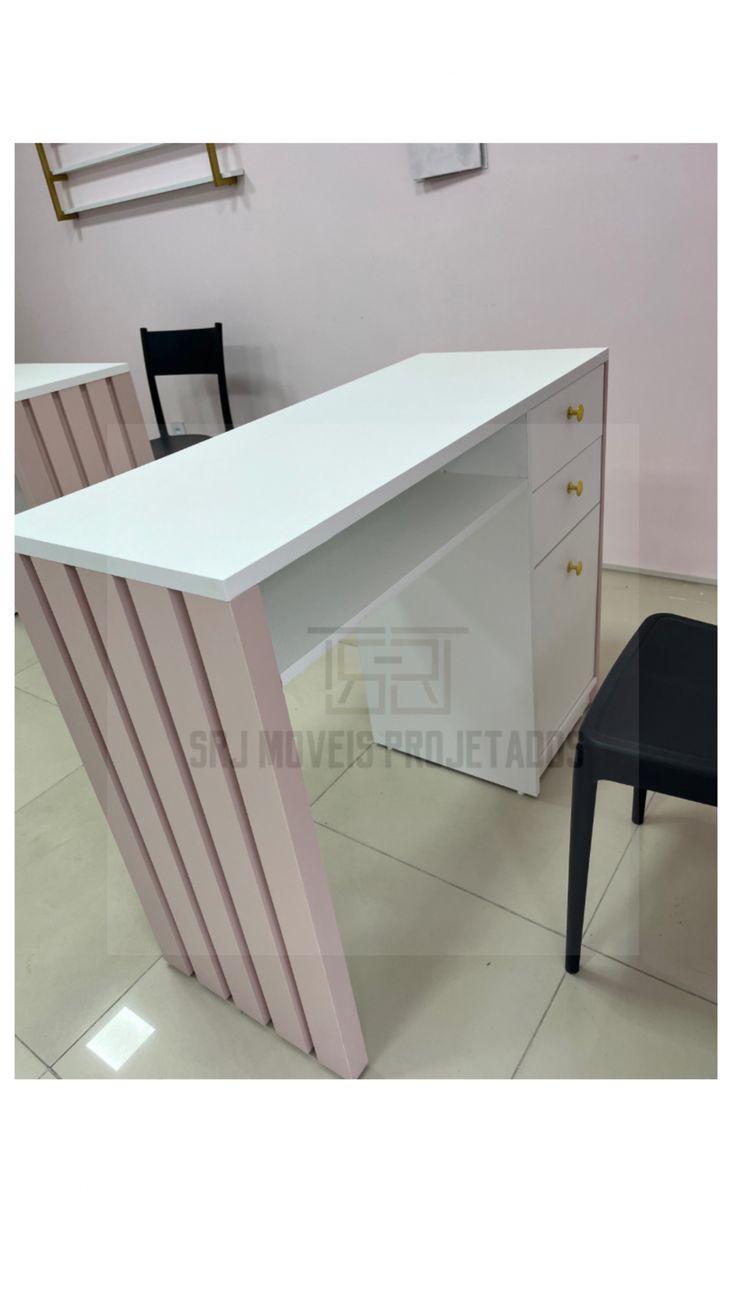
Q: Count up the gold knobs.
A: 3